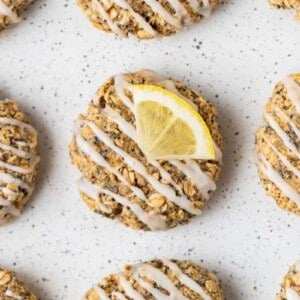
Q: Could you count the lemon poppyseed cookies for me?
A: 9